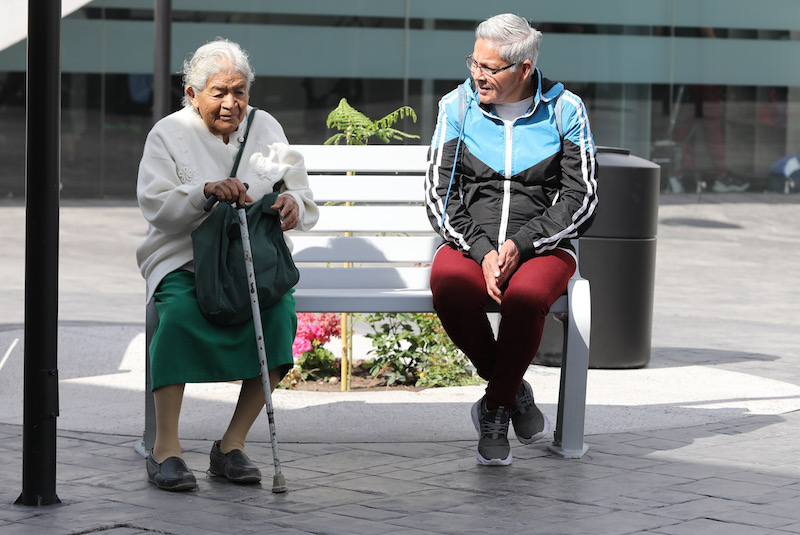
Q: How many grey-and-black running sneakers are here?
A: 2